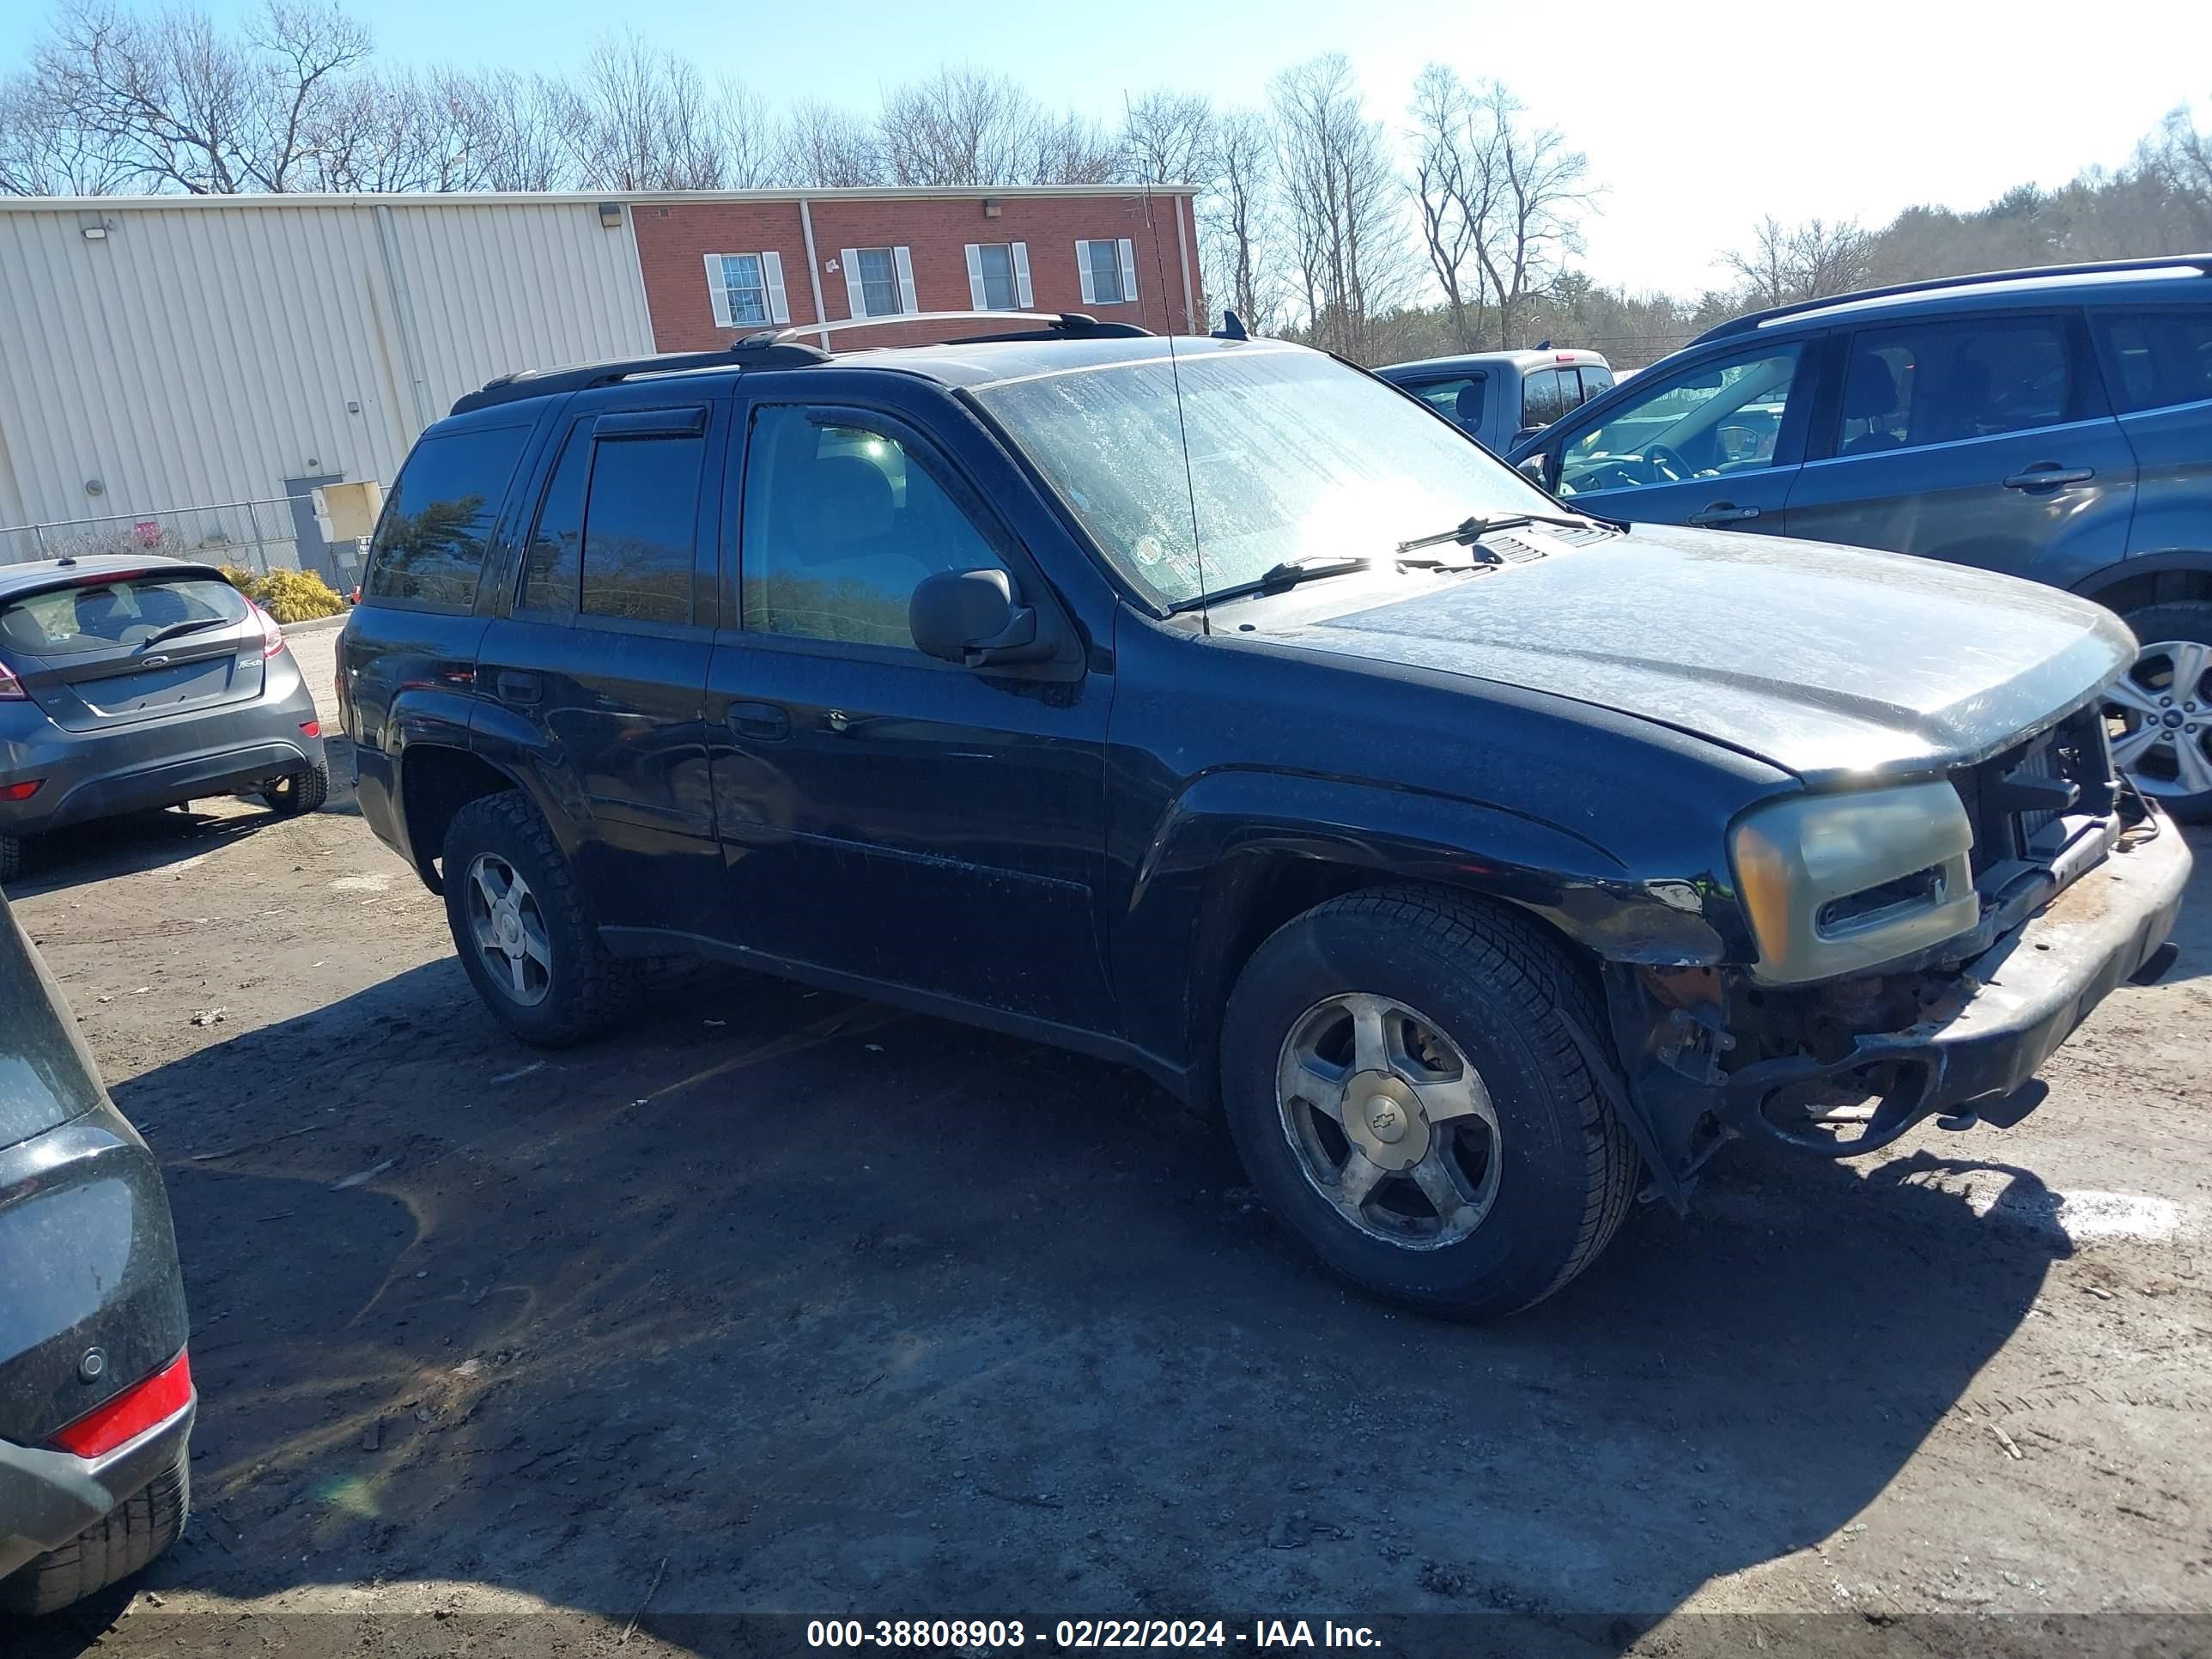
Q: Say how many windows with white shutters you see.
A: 4